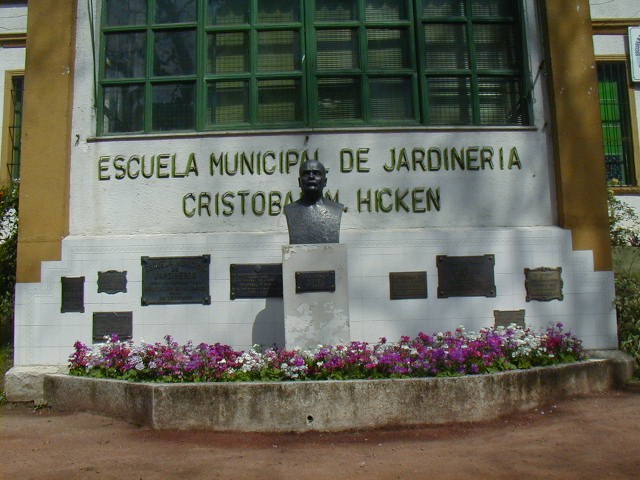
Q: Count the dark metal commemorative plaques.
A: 10